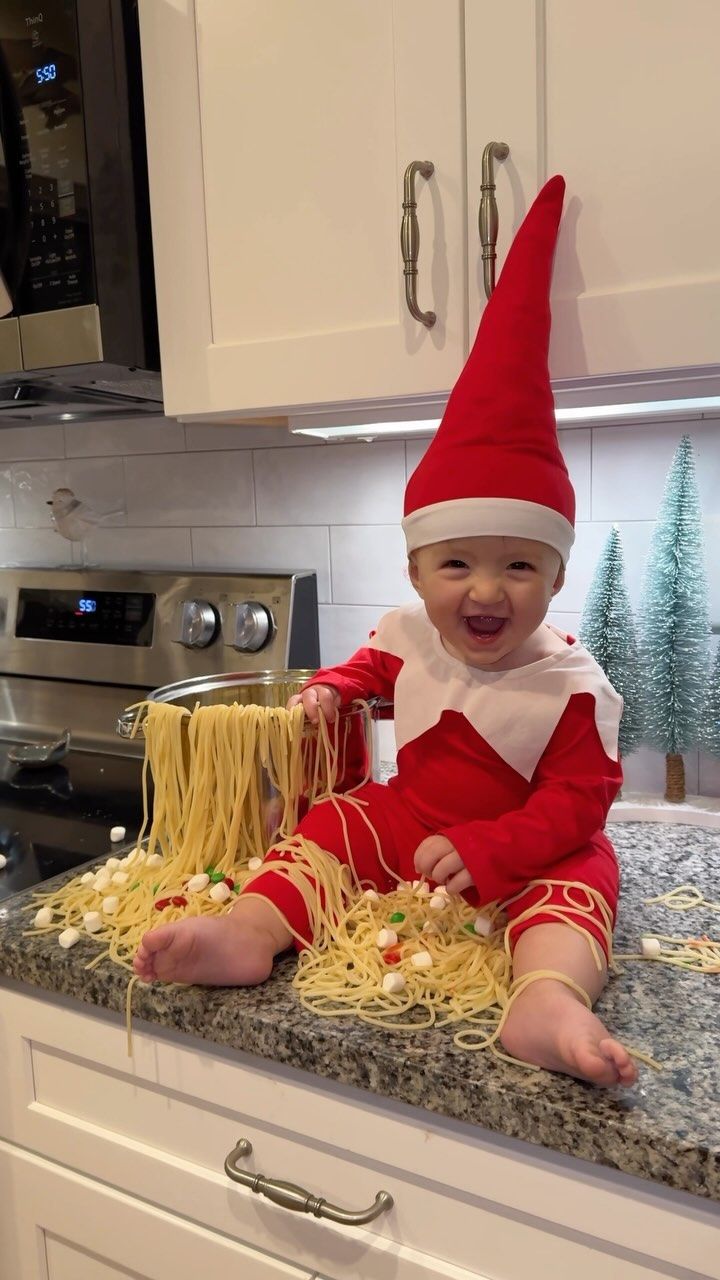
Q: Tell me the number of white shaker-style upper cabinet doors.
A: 2